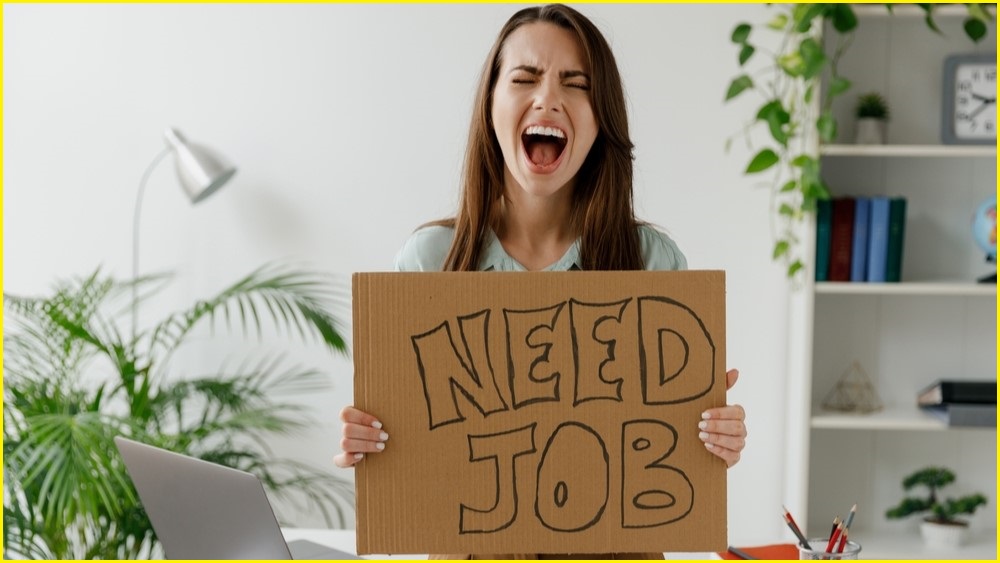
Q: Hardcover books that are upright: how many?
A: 5